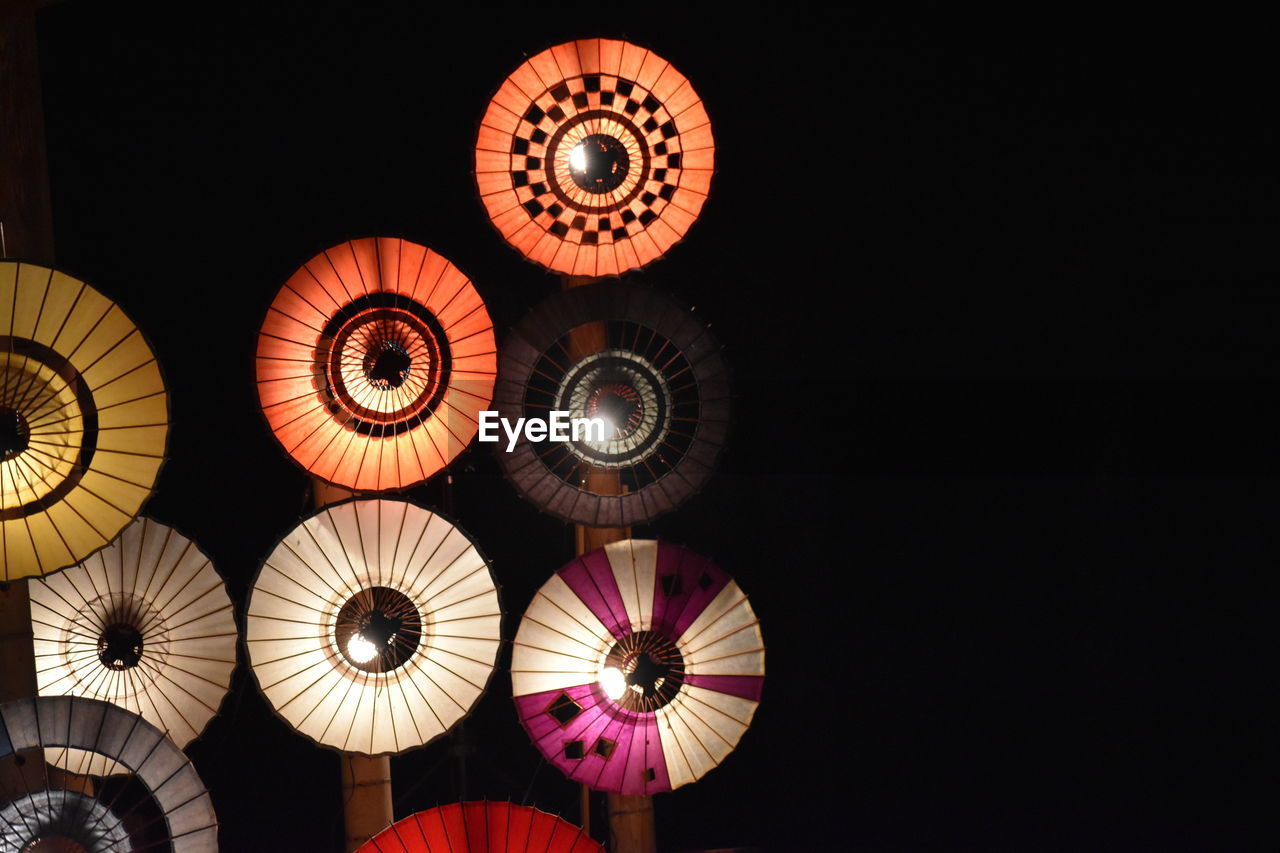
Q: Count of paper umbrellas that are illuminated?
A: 9